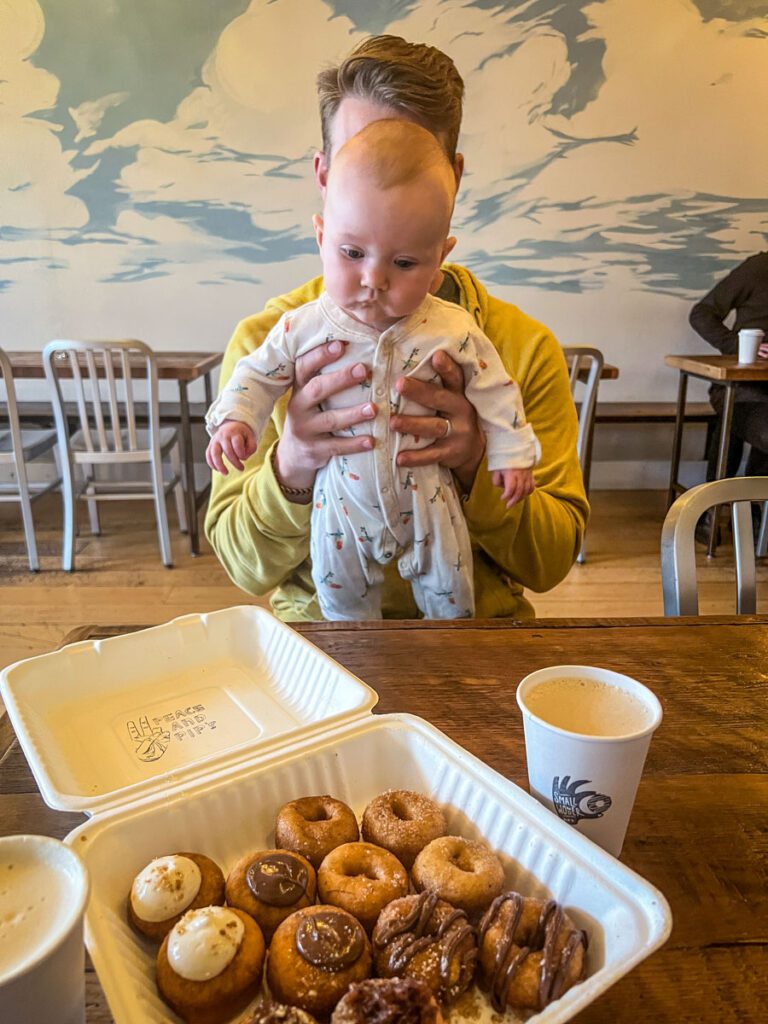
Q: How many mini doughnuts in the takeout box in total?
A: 12